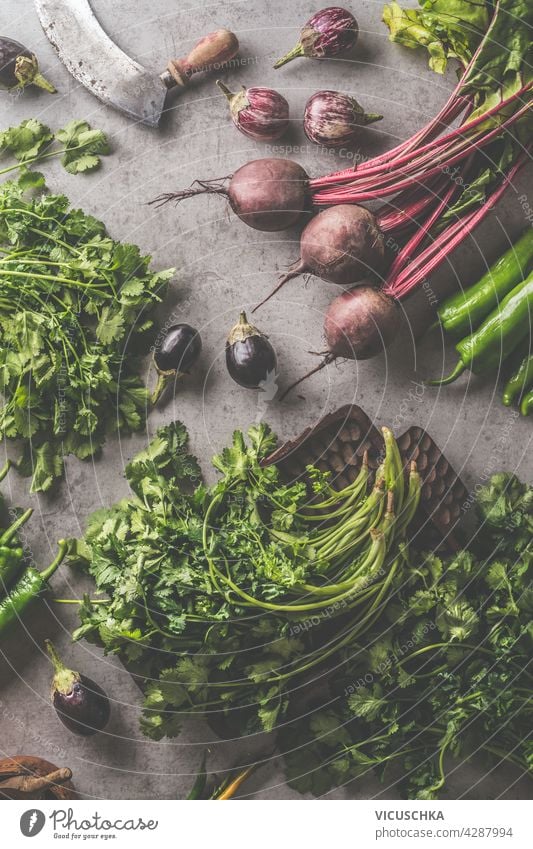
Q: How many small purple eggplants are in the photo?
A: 7